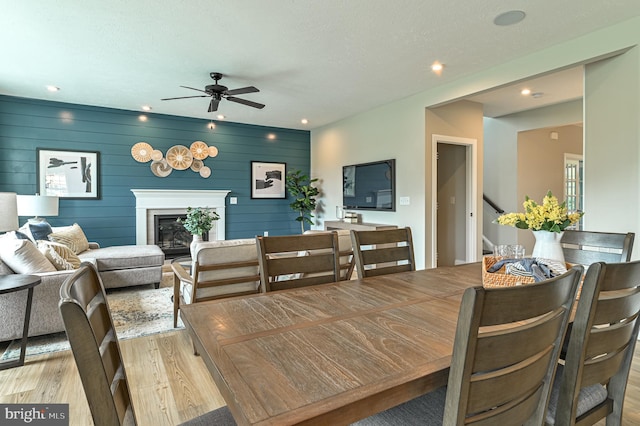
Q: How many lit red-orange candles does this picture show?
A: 0